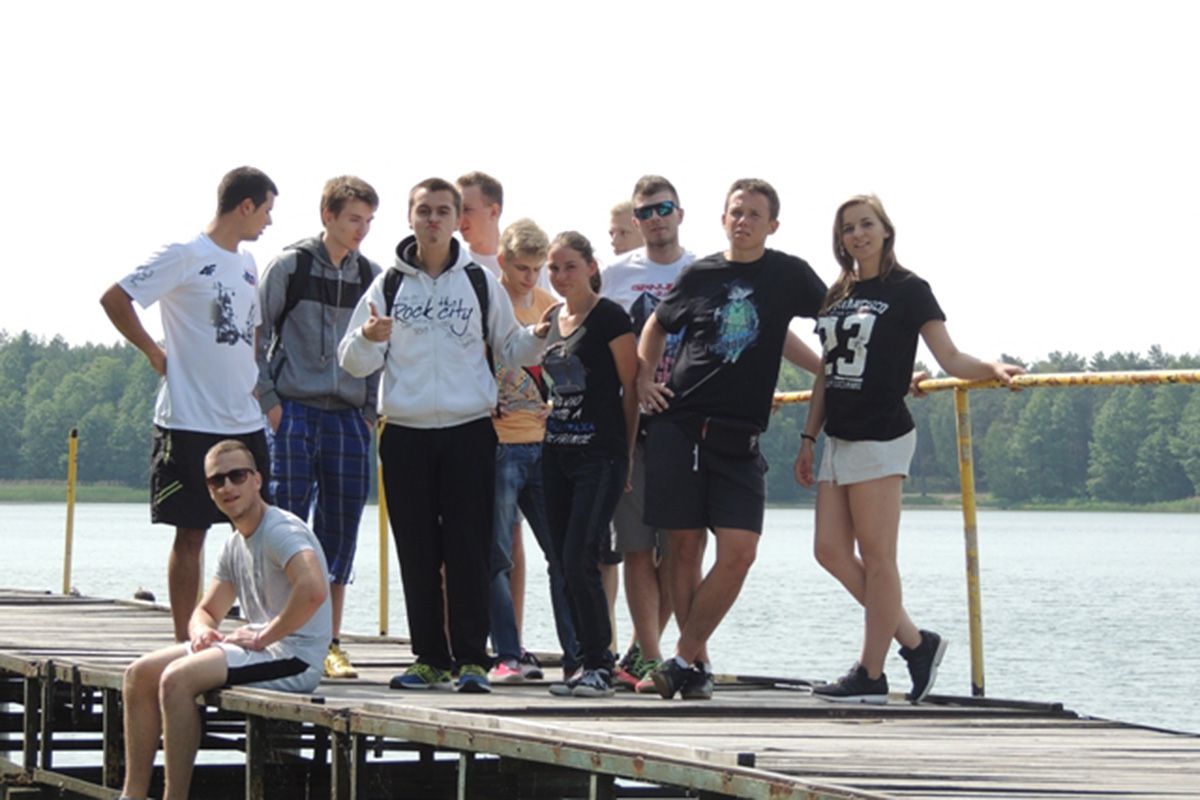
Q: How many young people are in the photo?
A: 11